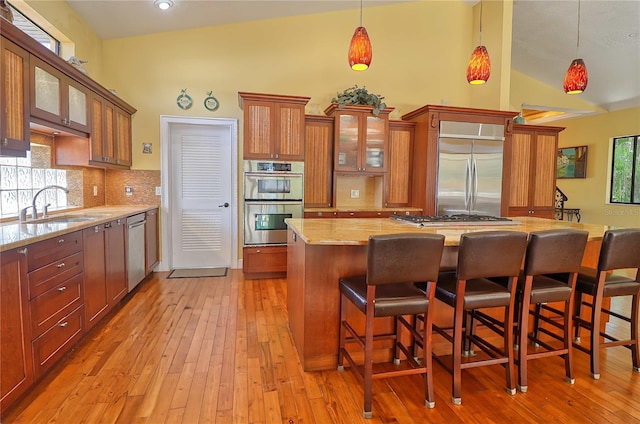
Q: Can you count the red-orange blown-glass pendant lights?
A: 3